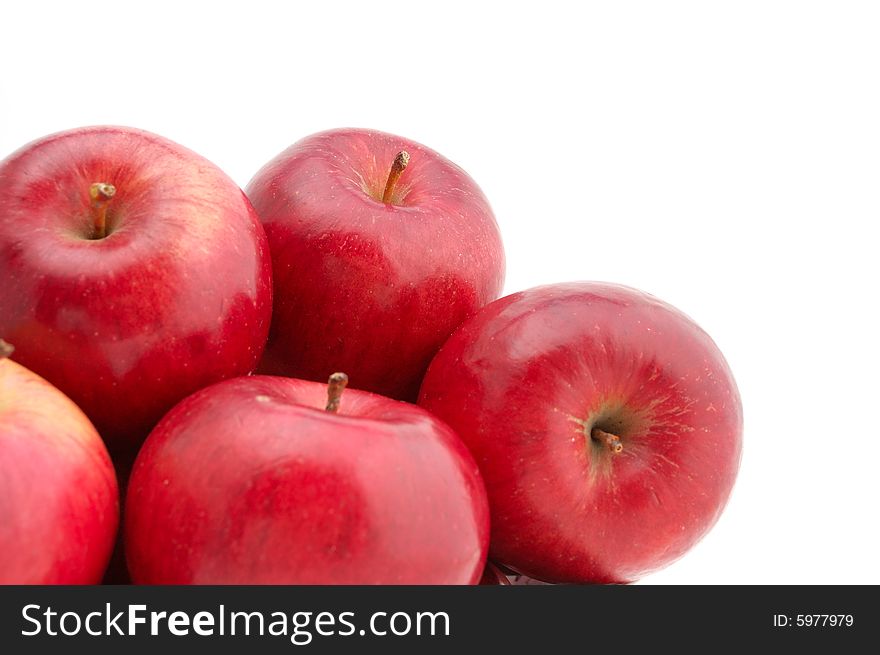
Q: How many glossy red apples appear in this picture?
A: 5